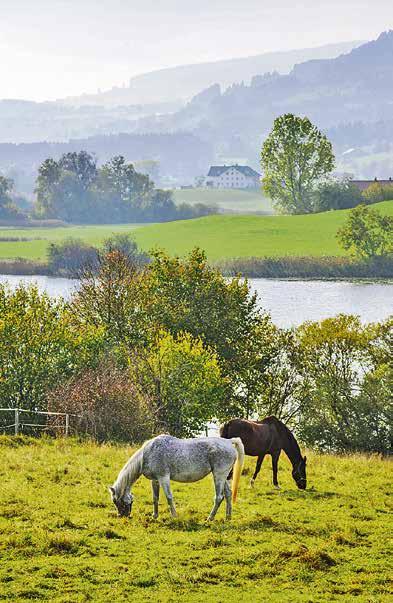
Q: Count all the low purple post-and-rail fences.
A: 0